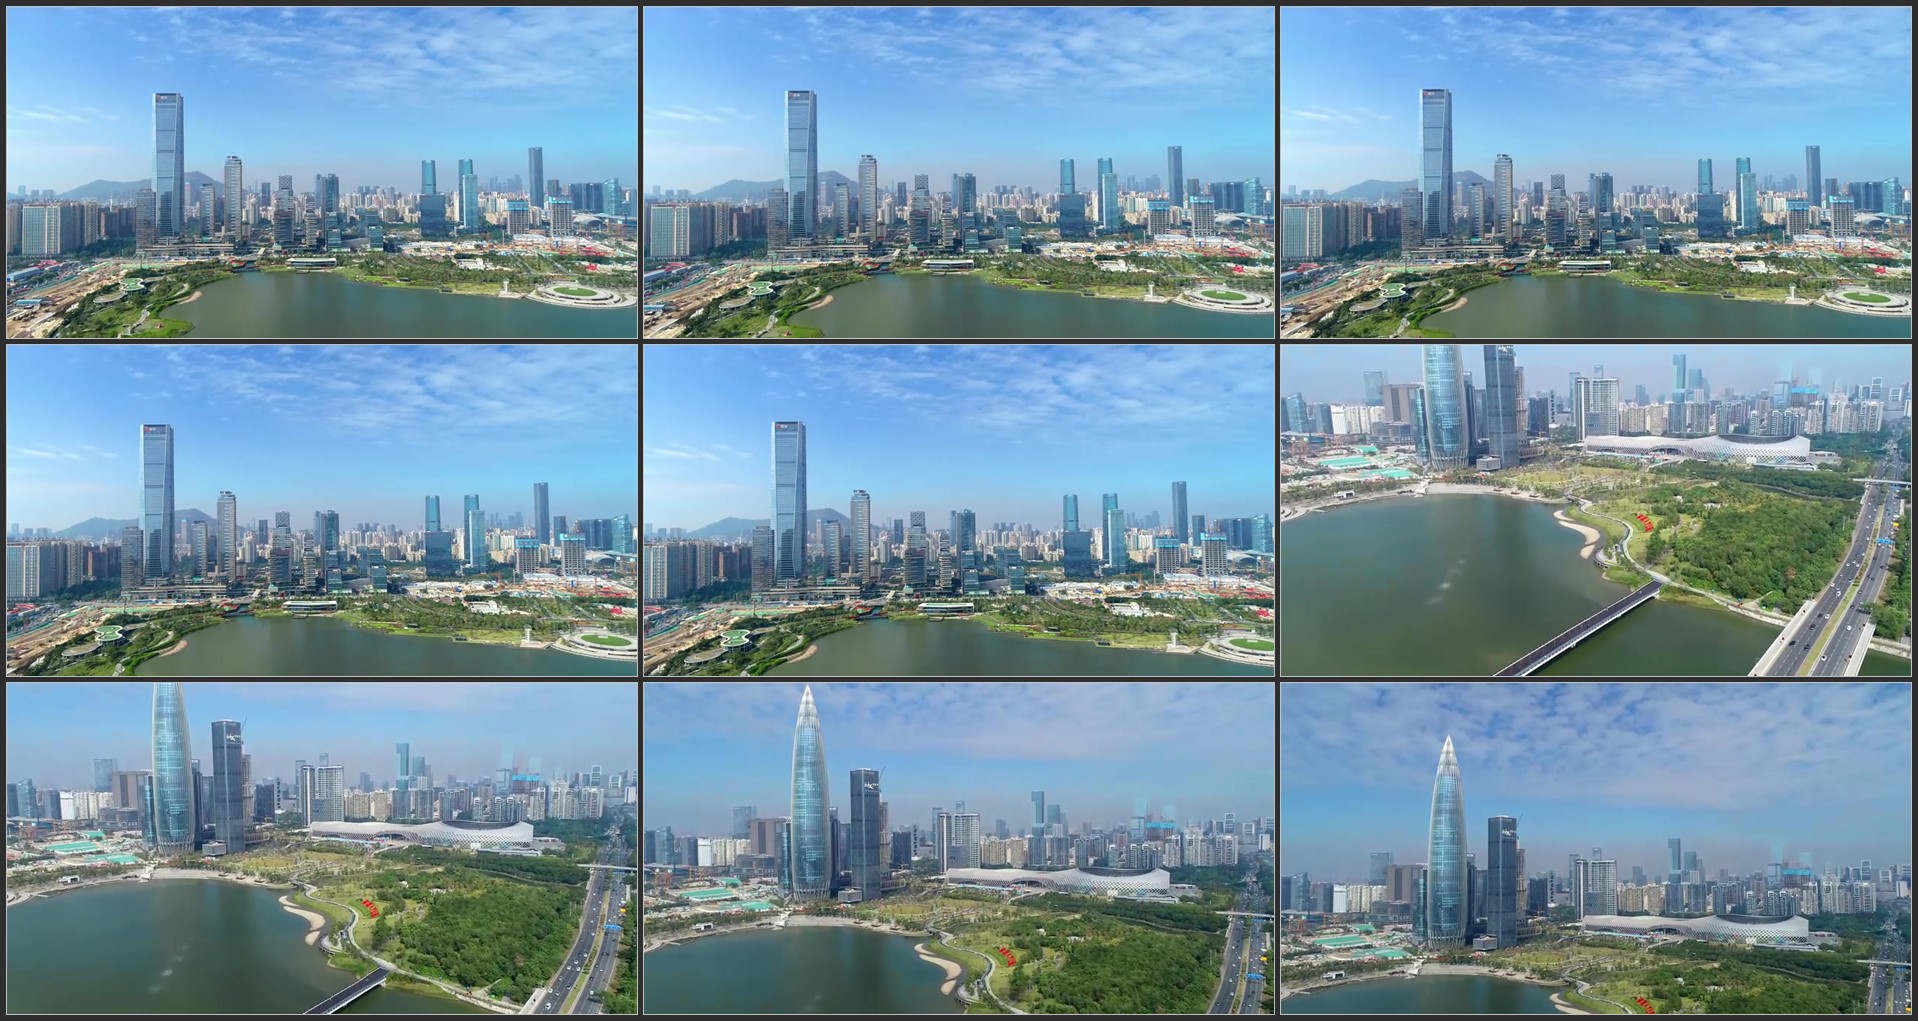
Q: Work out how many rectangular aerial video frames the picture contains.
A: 9